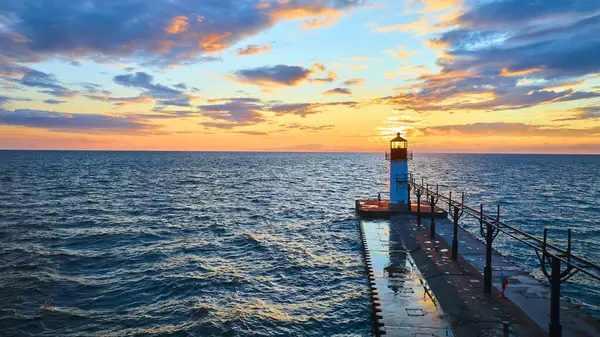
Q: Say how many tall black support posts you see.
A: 5